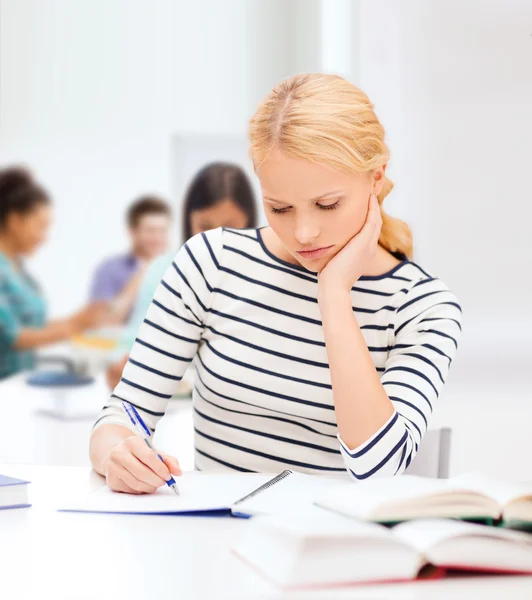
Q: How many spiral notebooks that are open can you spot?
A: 1